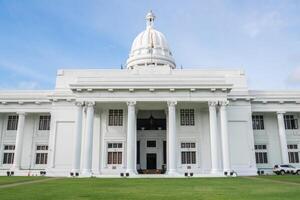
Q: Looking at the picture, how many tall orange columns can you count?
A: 0